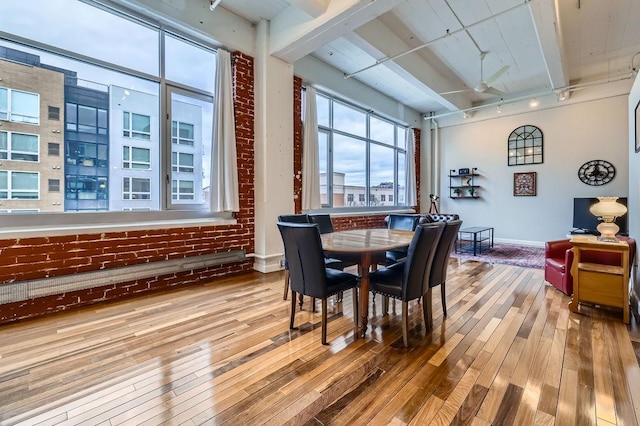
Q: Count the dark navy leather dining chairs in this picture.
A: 6